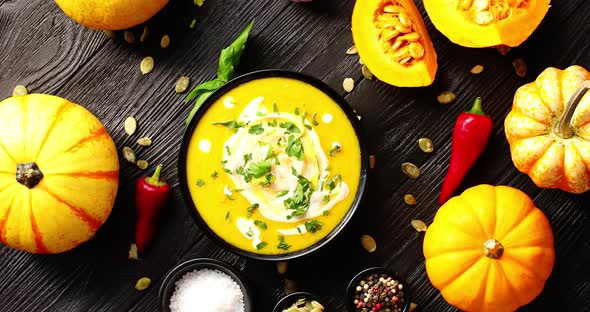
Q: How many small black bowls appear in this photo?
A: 3